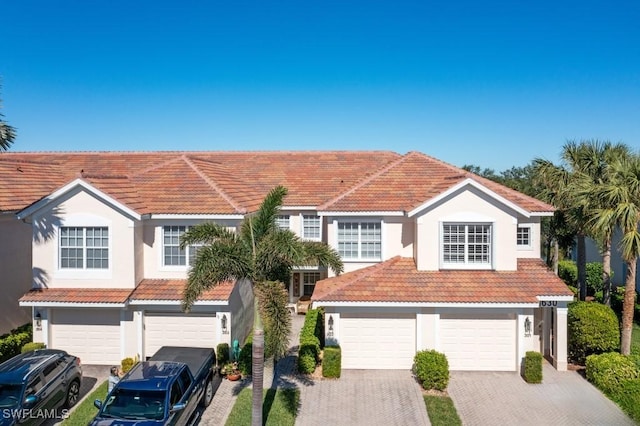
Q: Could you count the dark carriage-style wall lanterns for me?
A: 4